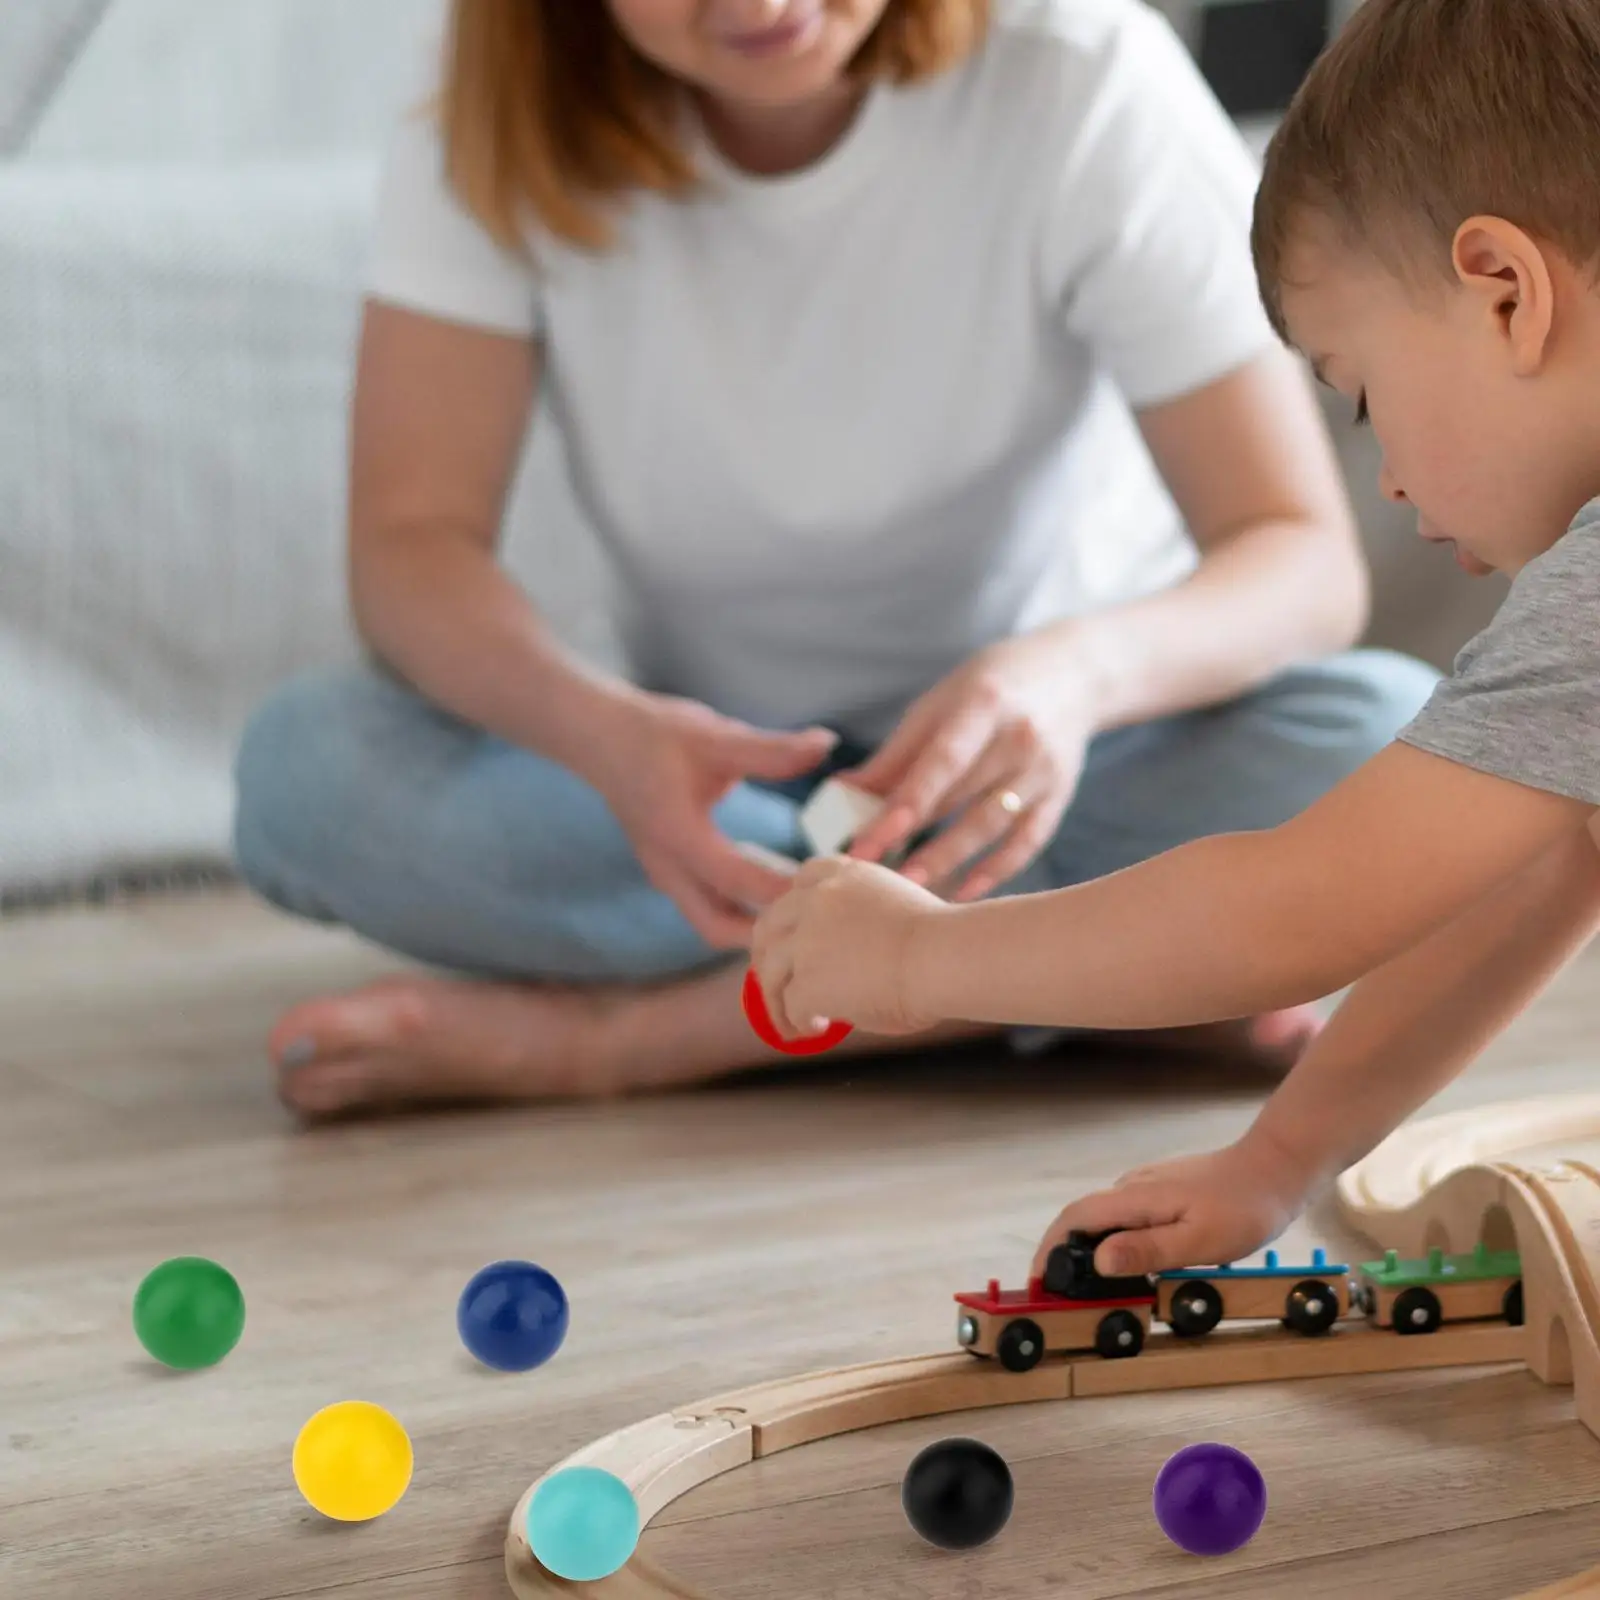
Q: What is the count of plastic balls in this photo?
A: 7